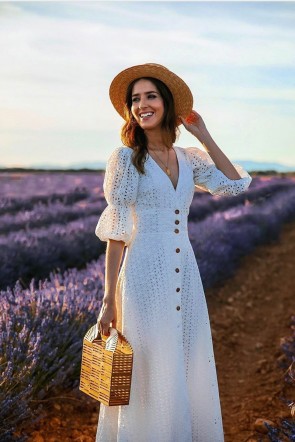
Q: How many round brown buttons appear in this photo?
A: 7